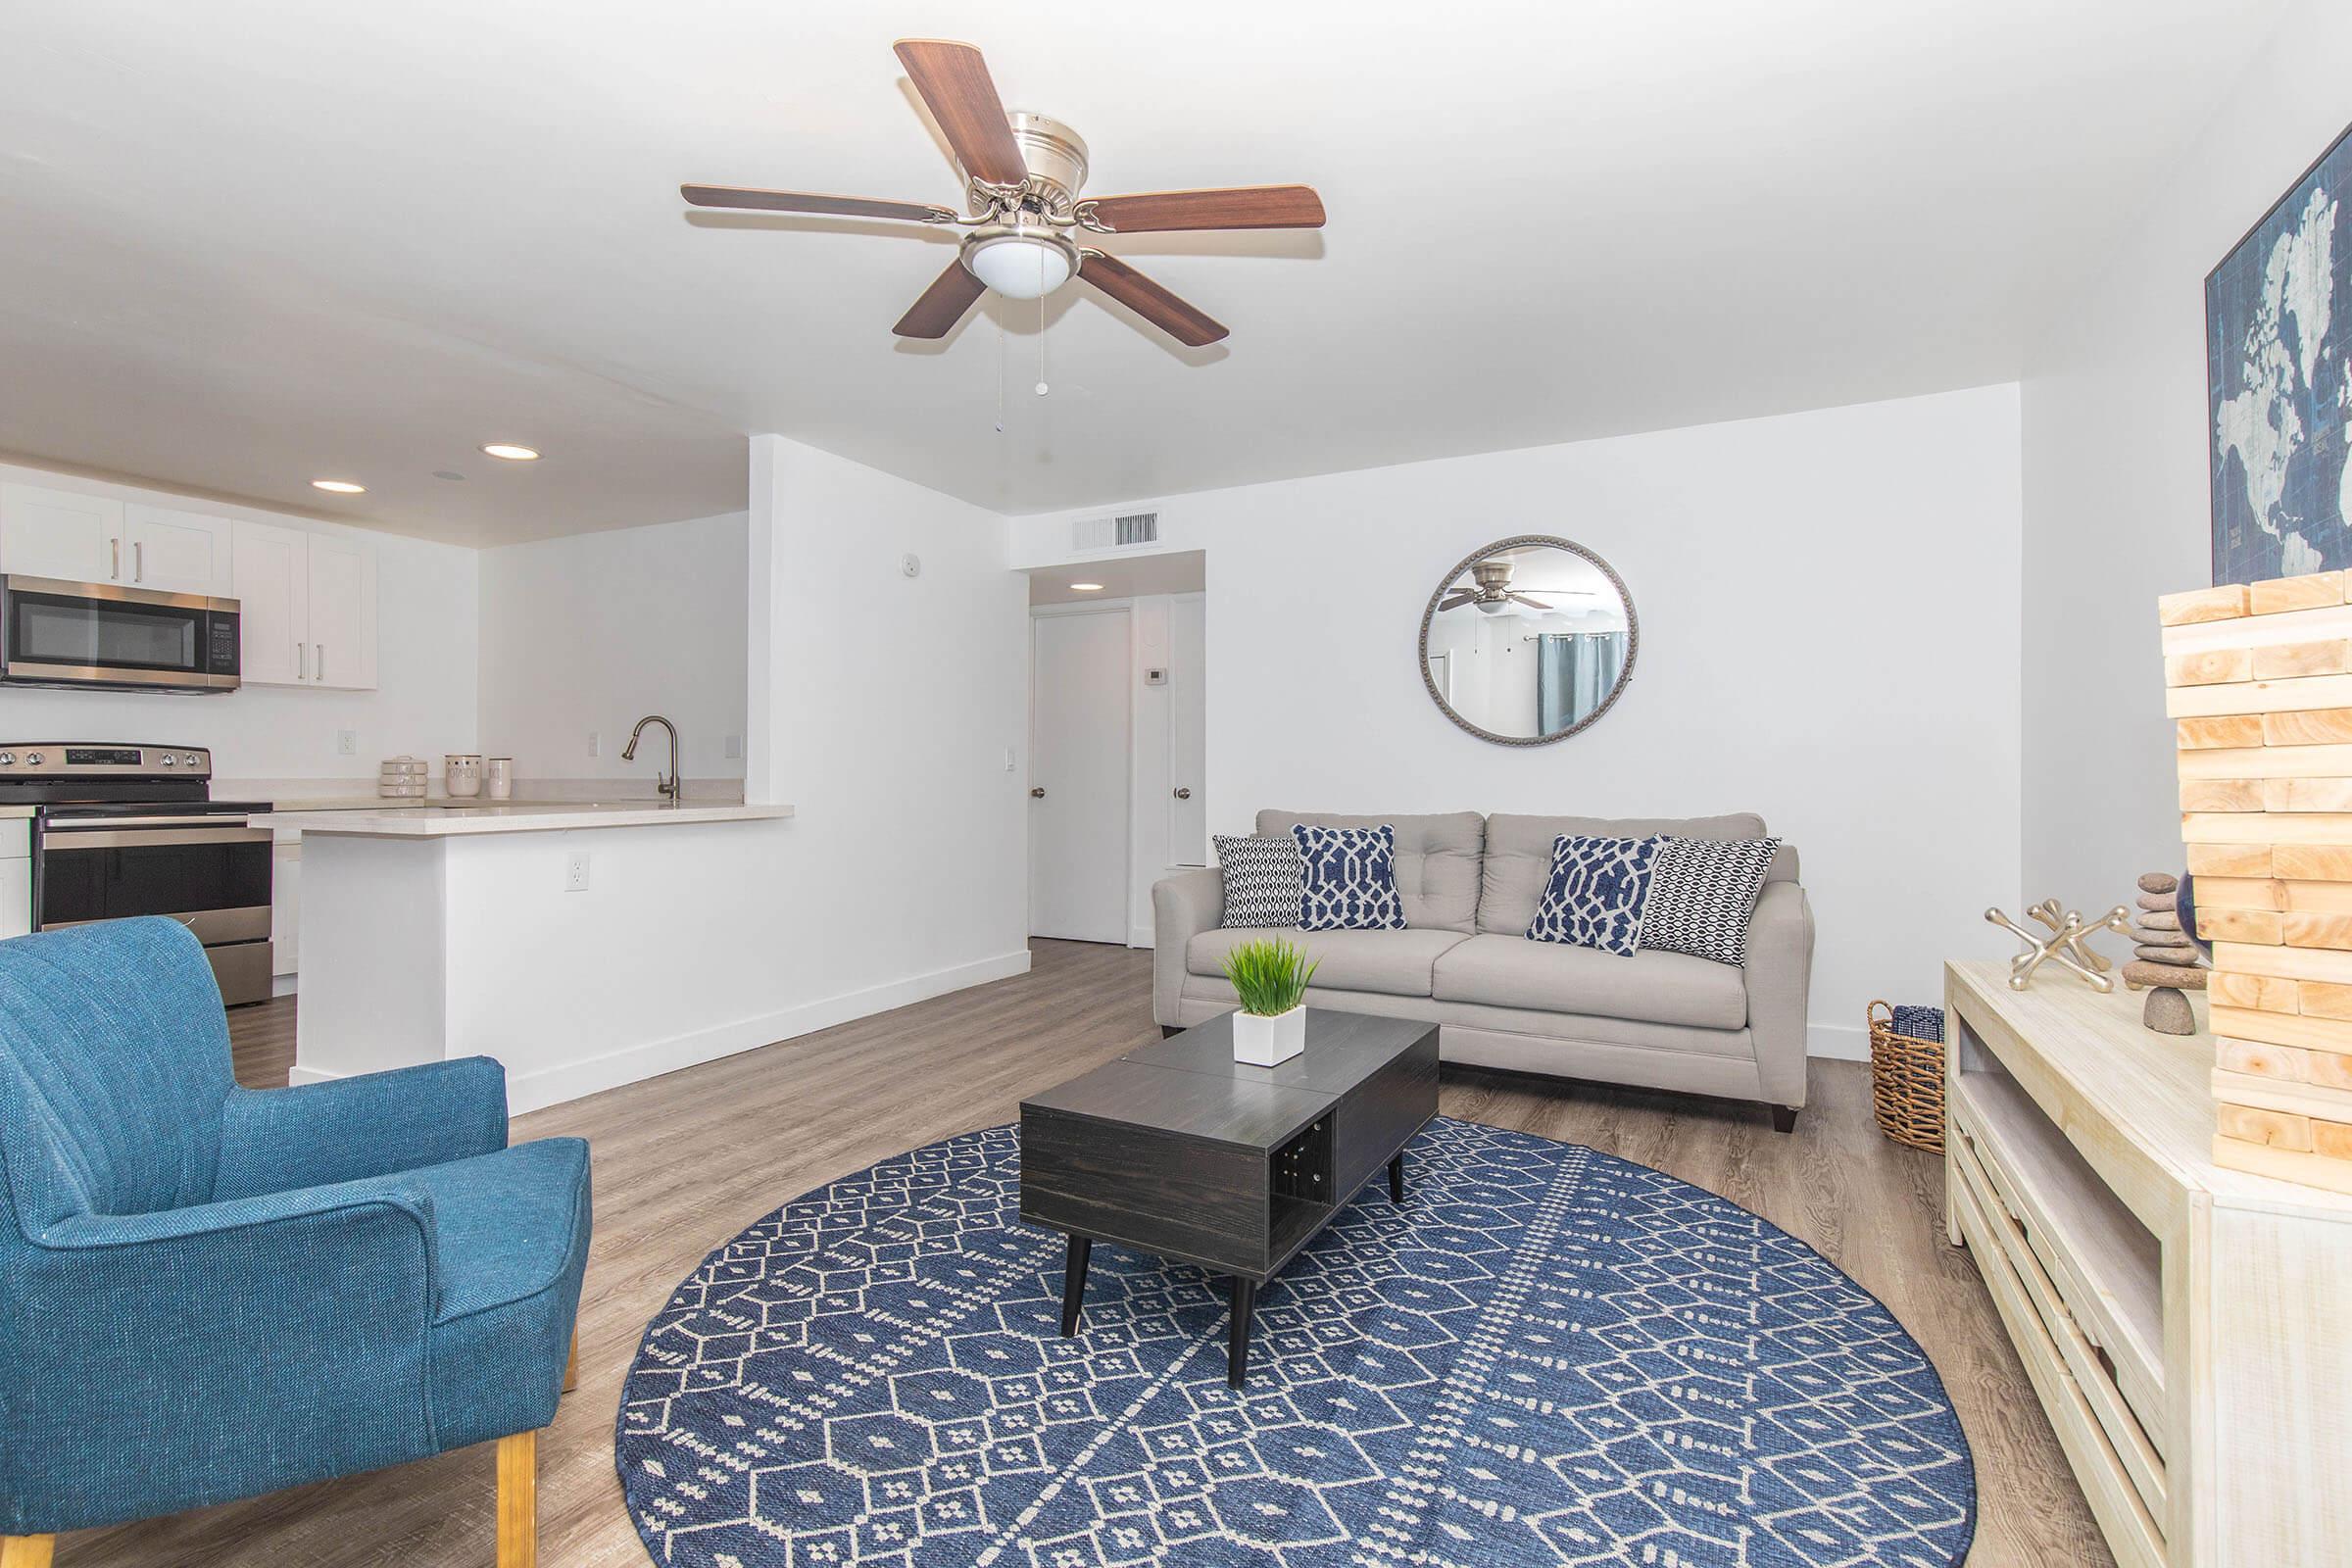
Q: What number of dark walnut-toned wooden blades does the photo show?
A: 5